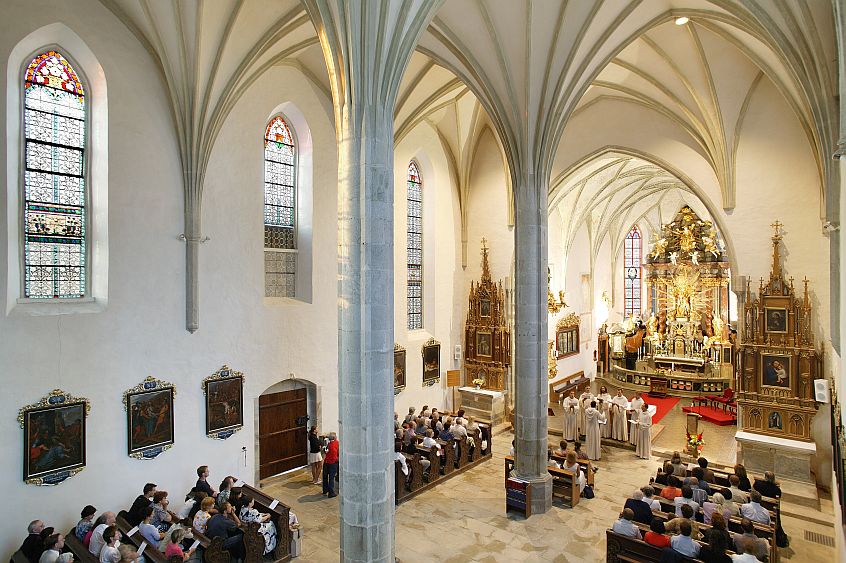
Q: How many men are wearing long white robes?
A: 7